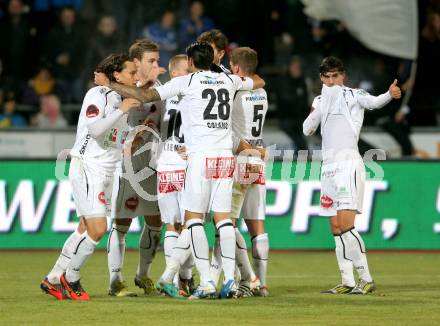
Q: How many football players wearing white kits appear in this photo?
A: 7